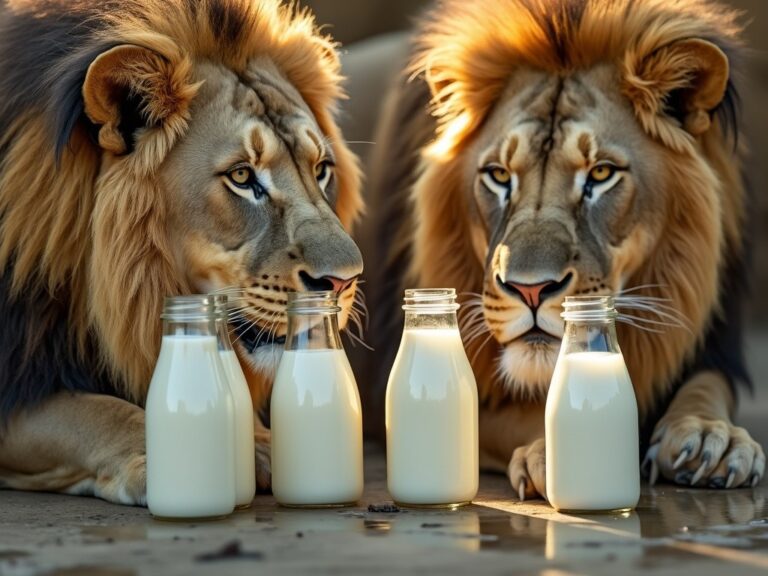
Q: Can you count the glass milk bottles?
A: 5